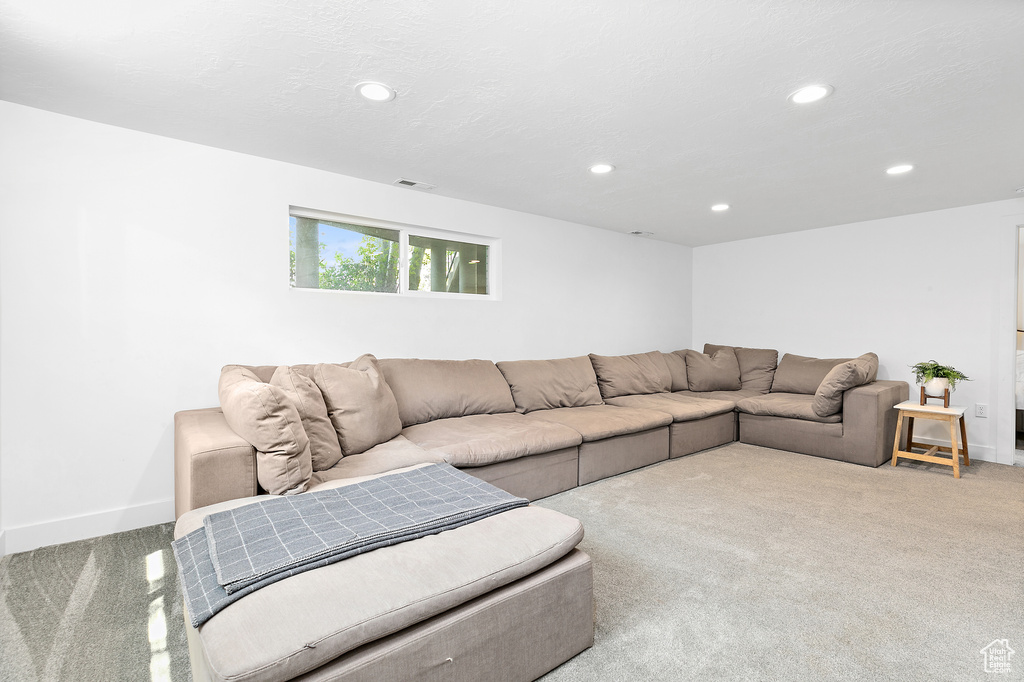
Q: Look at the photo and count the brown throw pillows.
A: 5